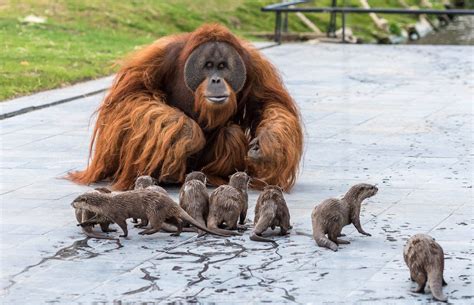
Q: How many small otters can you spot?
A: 8